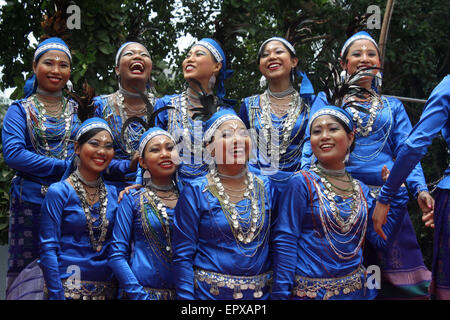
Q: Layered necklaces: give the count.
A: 9